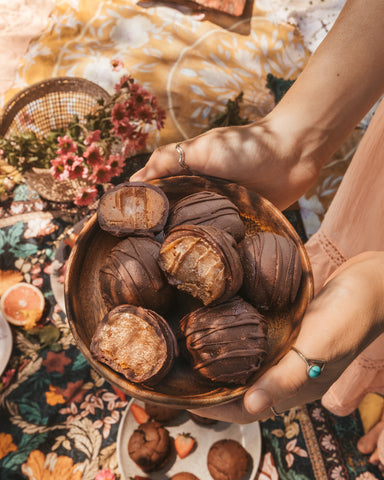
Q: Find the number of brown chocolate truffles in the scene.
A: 7